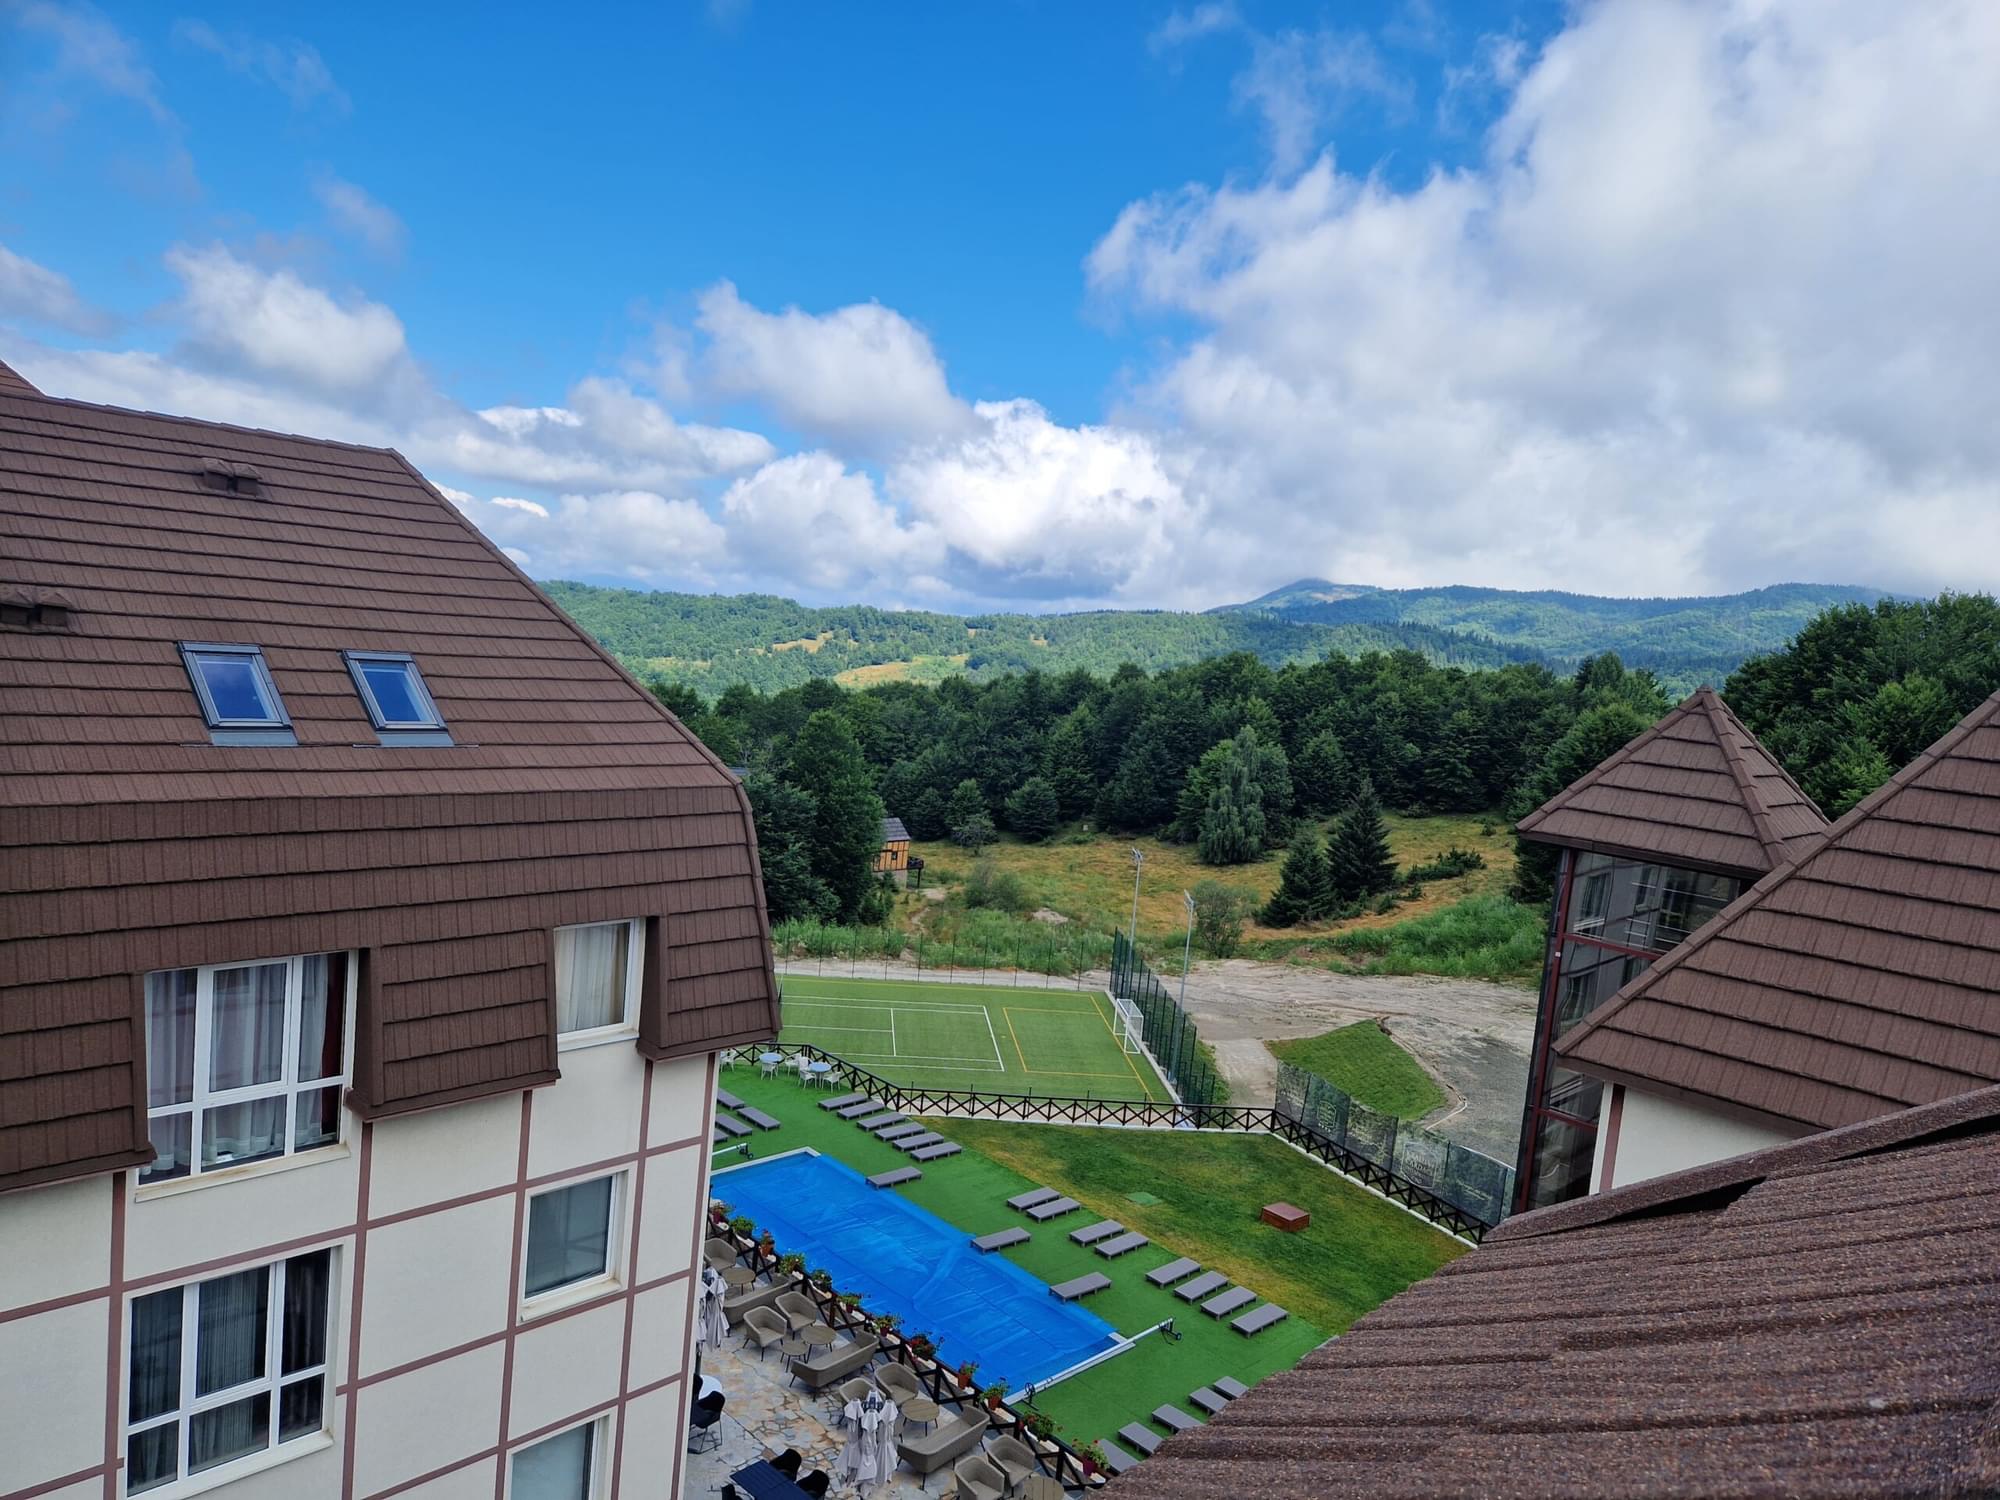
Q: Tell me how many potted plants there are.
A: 12